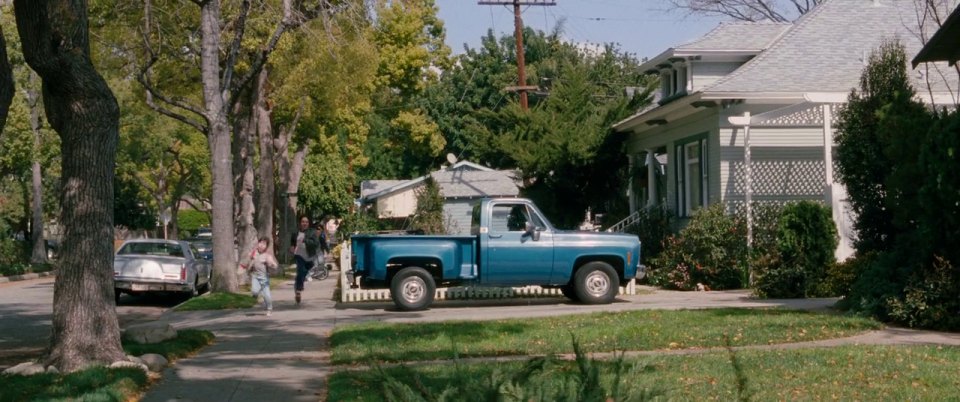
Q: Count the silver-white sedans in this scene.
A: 1